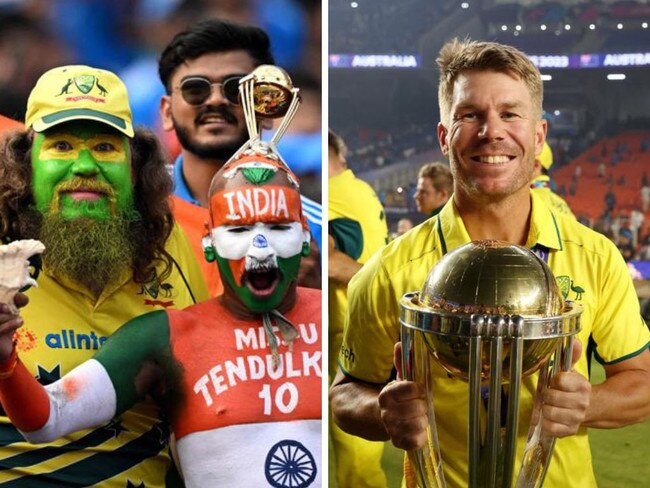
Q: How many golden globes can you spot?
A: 2